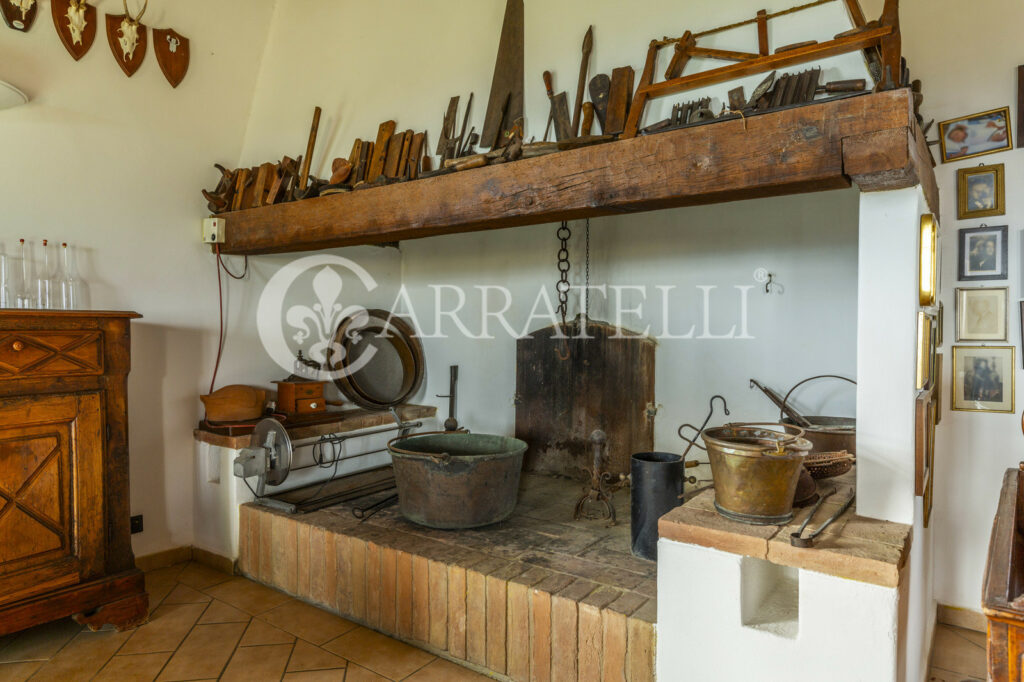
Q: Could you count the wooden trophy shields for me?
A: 4